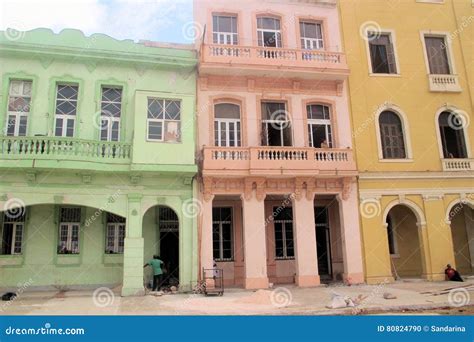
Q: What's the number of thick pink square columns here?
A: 4